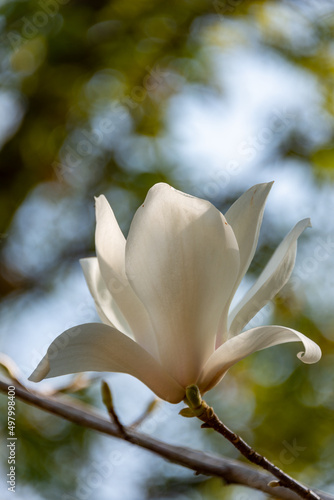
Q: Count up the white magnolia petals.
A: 7